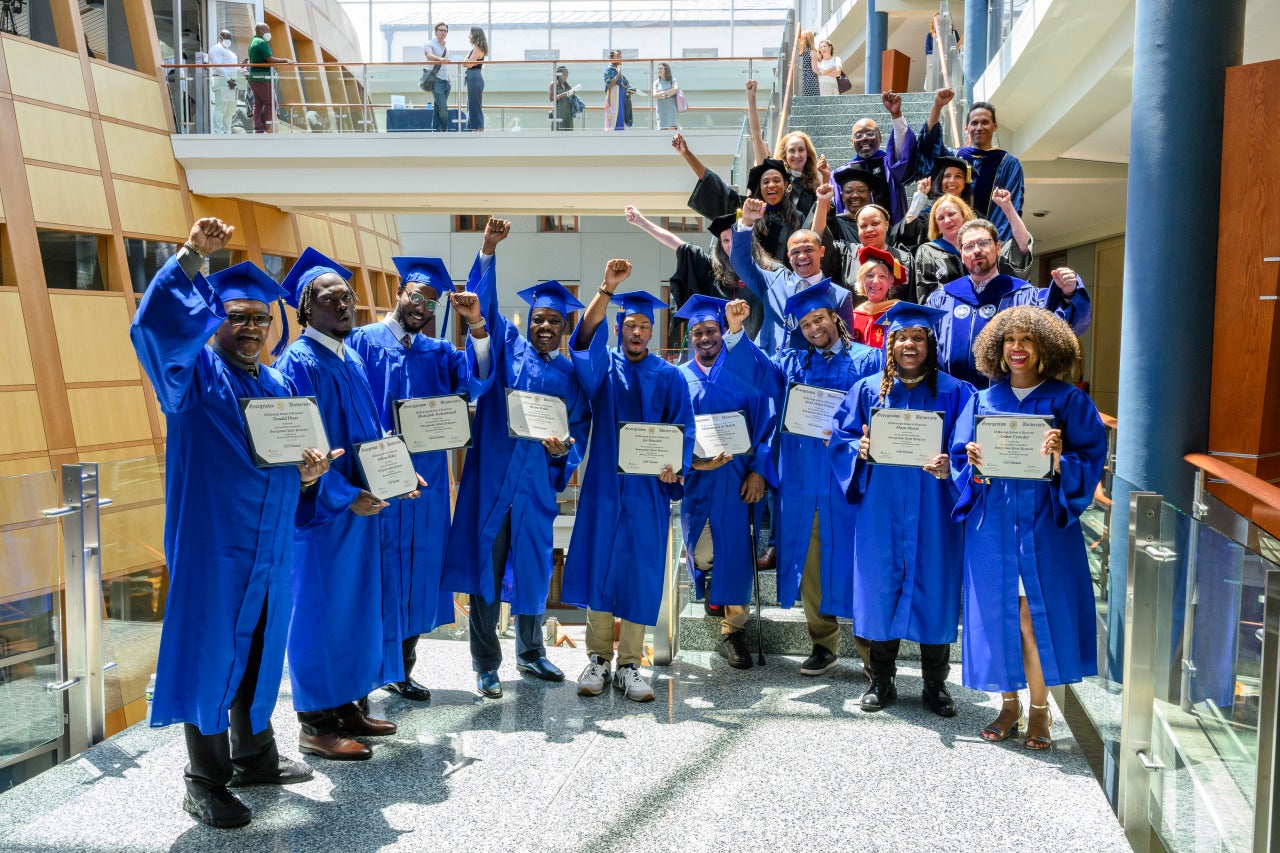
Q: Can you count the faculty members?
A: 12